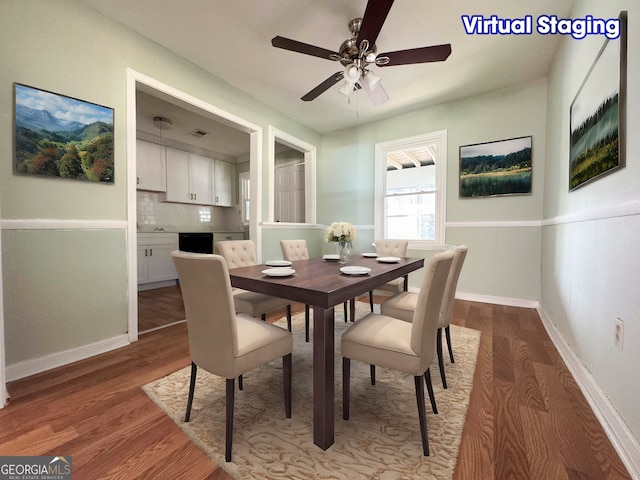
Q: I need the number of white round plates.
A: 6